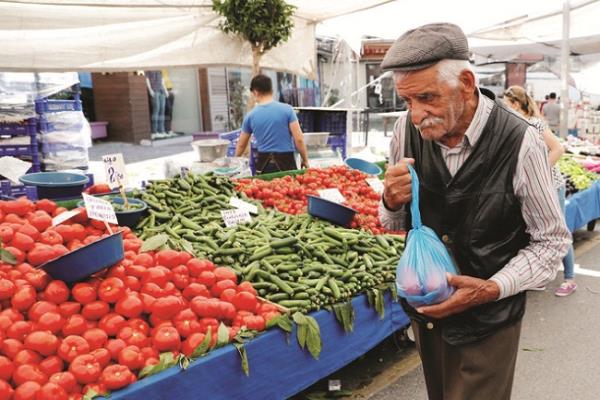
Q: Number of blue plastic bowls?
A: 5